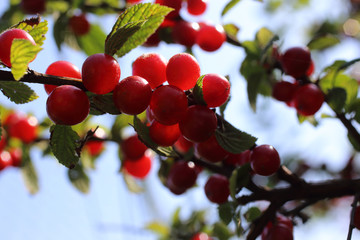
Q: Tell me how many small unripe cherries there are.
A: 0